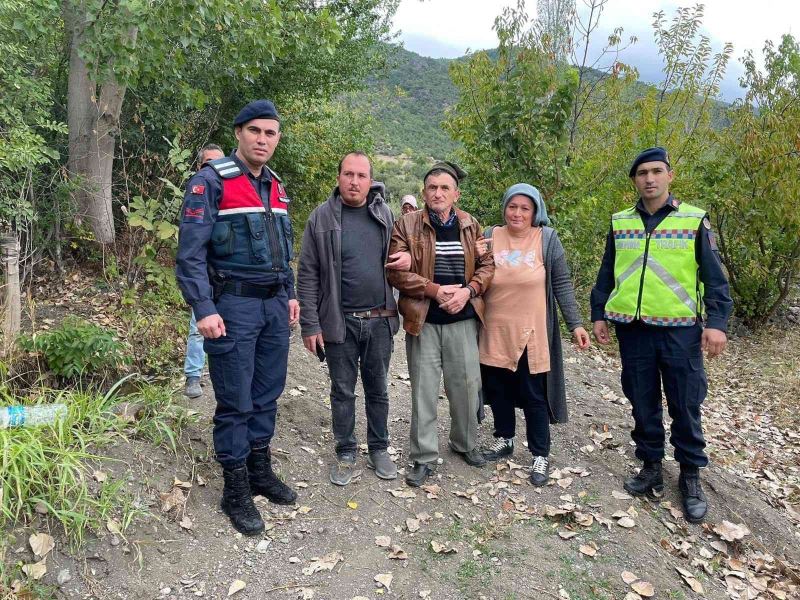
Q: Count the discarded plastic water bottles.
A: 1